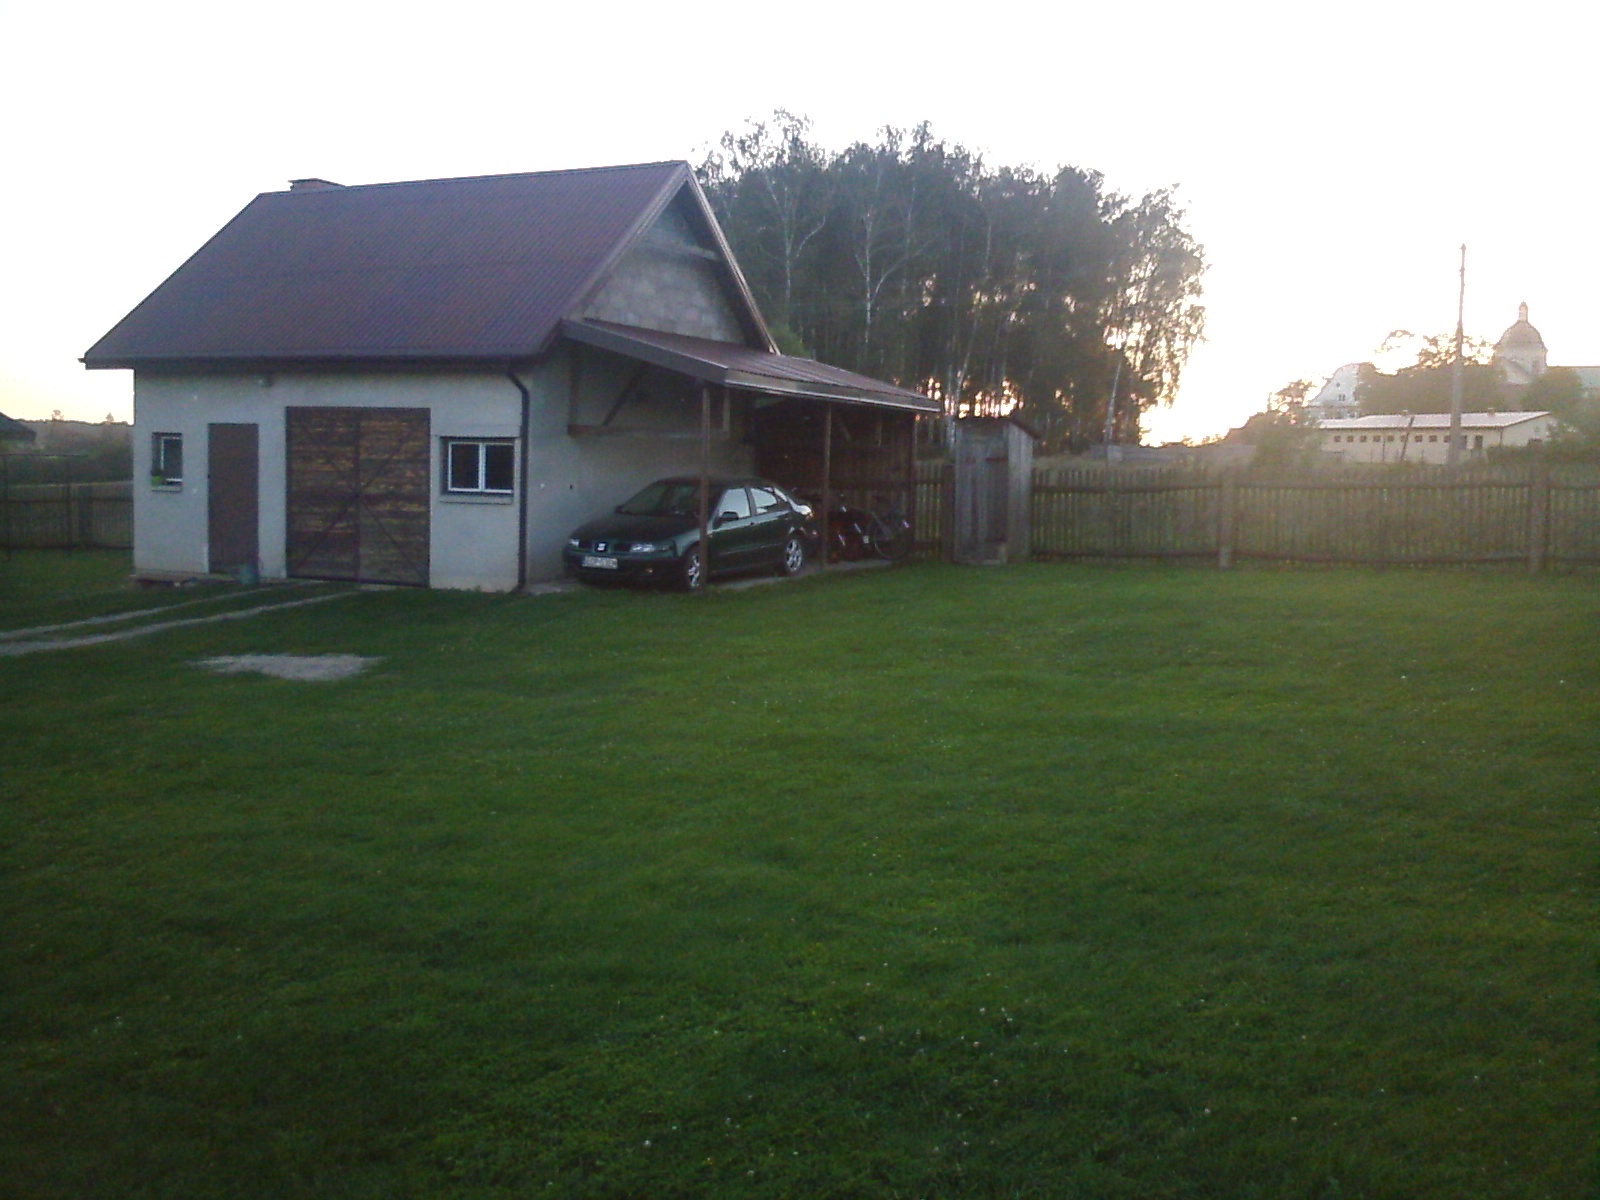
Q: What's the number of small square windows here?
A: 9